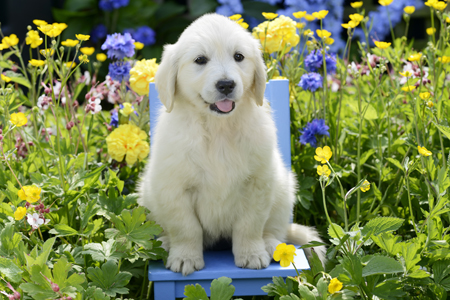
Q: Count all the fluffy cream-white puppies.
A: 1